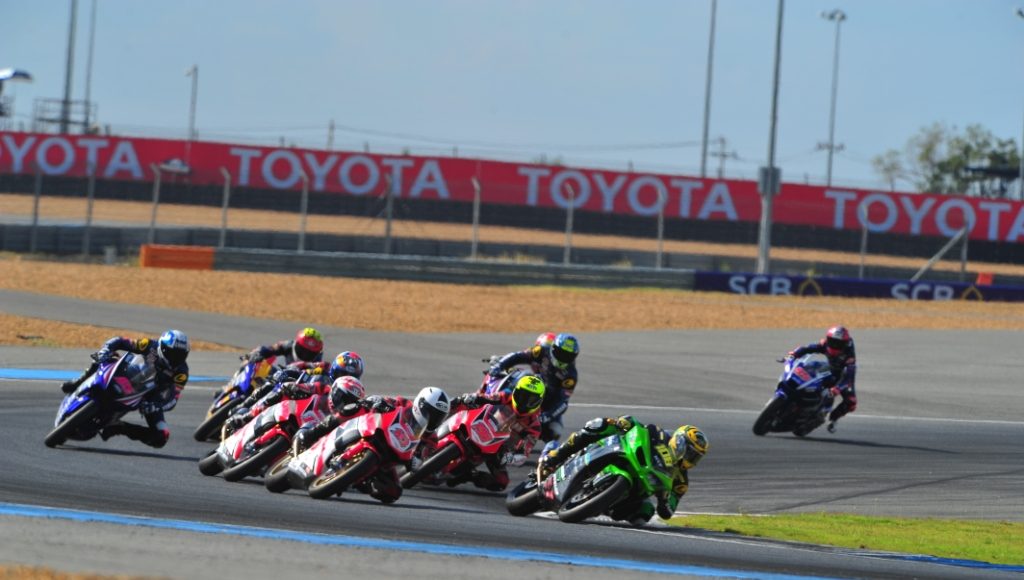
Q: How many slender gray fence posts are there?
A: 11